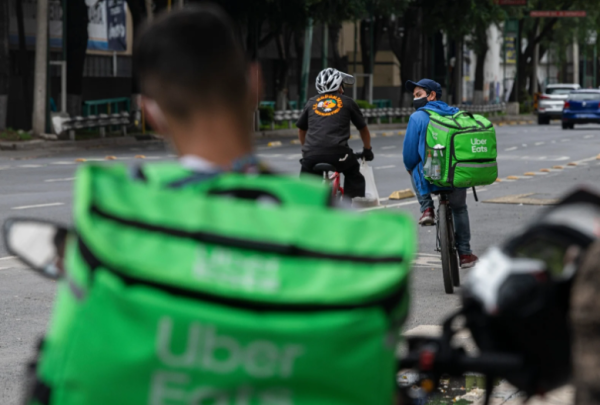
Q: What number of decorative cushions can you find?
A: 0